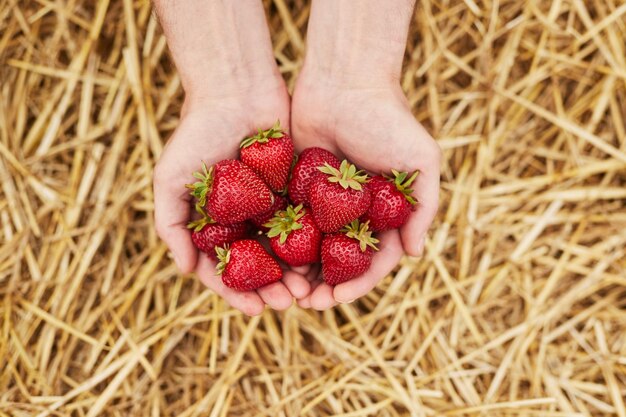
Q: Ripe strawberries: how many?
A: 10